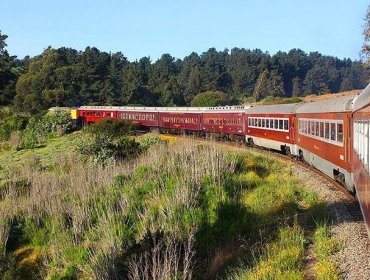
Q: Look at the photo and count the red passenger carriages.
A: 7